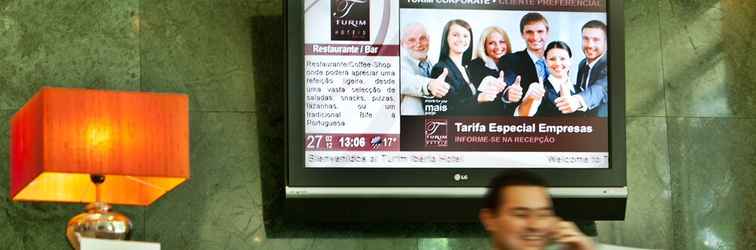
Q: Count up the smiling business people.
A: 6